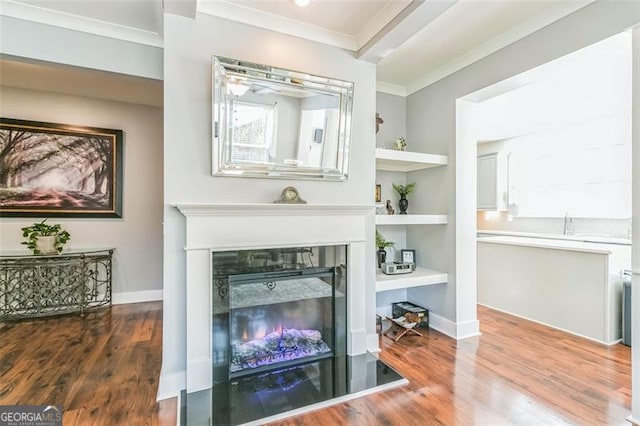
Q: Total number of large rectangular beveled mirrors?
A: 1